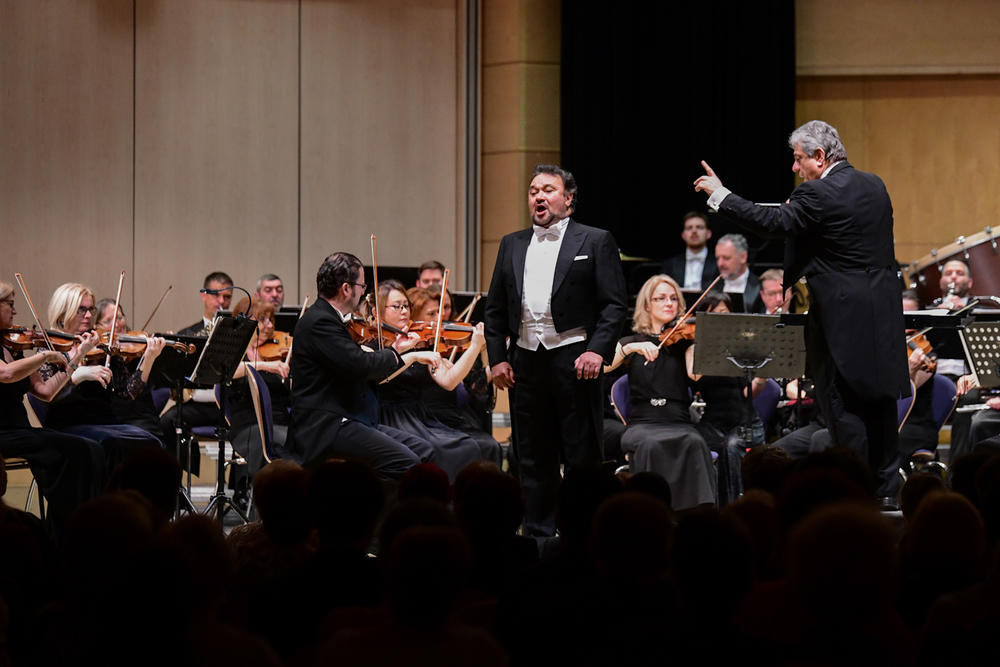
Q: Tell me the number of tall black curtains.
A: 1